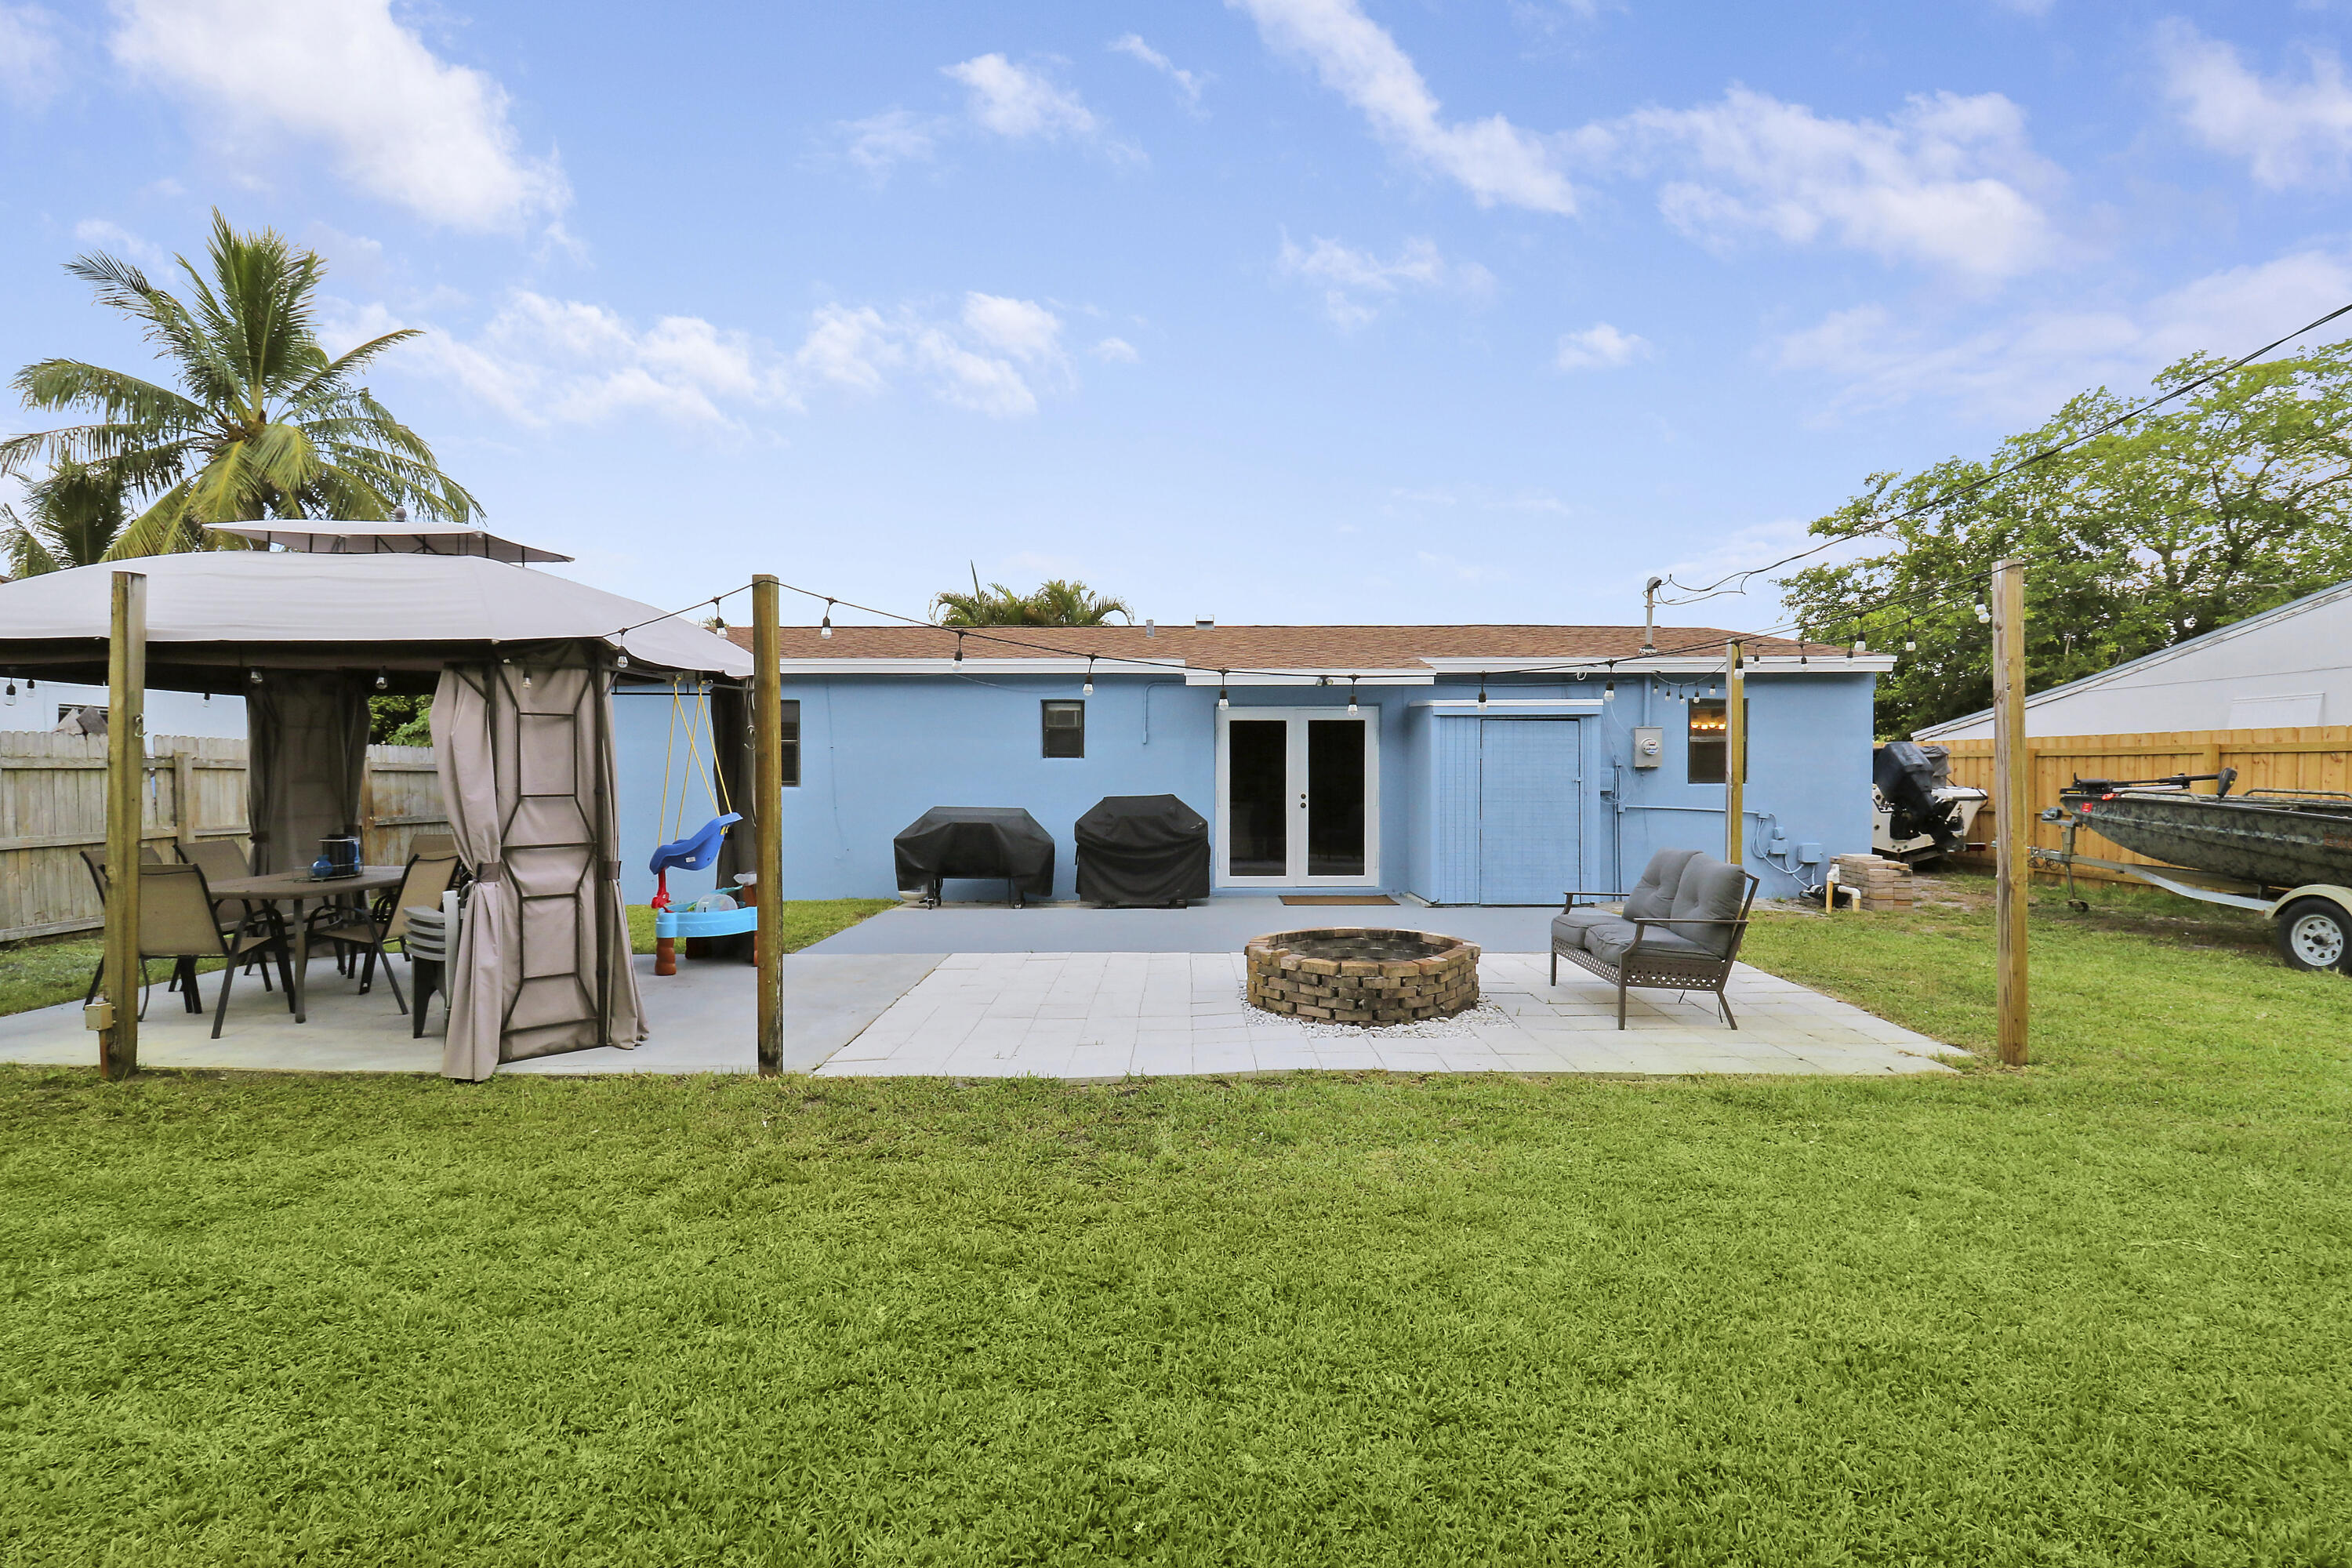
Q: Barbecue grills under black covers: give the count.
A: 2